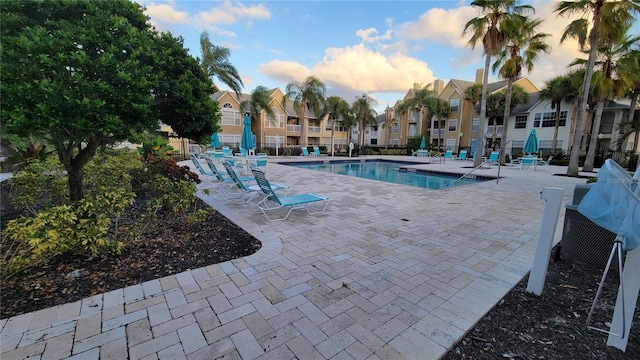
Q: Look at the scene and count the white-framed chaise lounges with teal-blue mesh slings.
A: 12